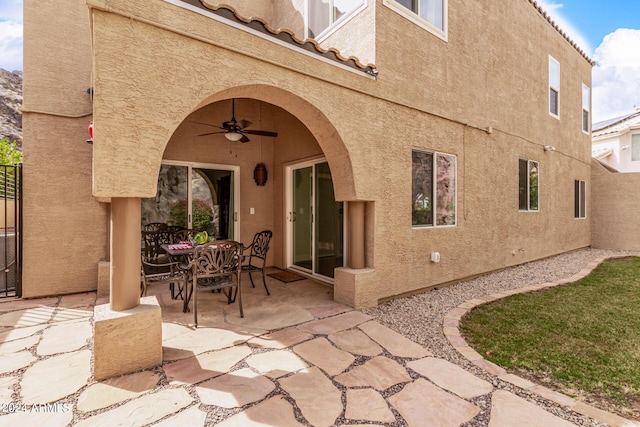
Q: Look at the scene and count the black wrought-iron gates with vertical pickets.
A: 1